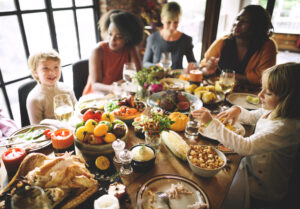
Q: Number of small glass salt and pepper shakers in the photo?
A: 2